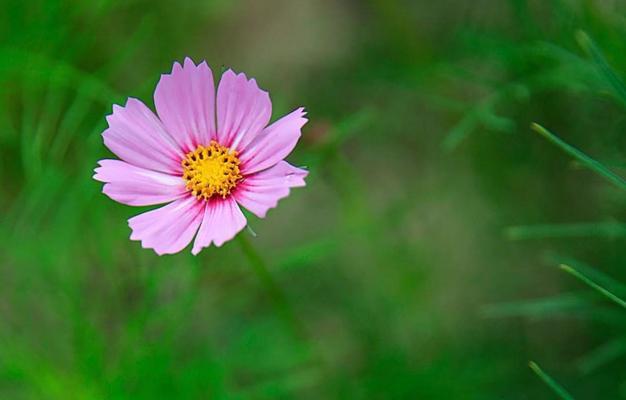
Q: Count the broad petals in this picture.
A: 8